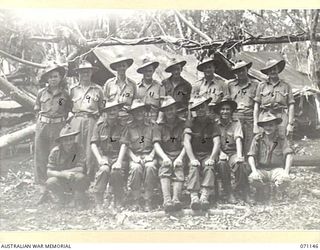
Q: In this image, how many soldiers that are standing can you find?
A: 8